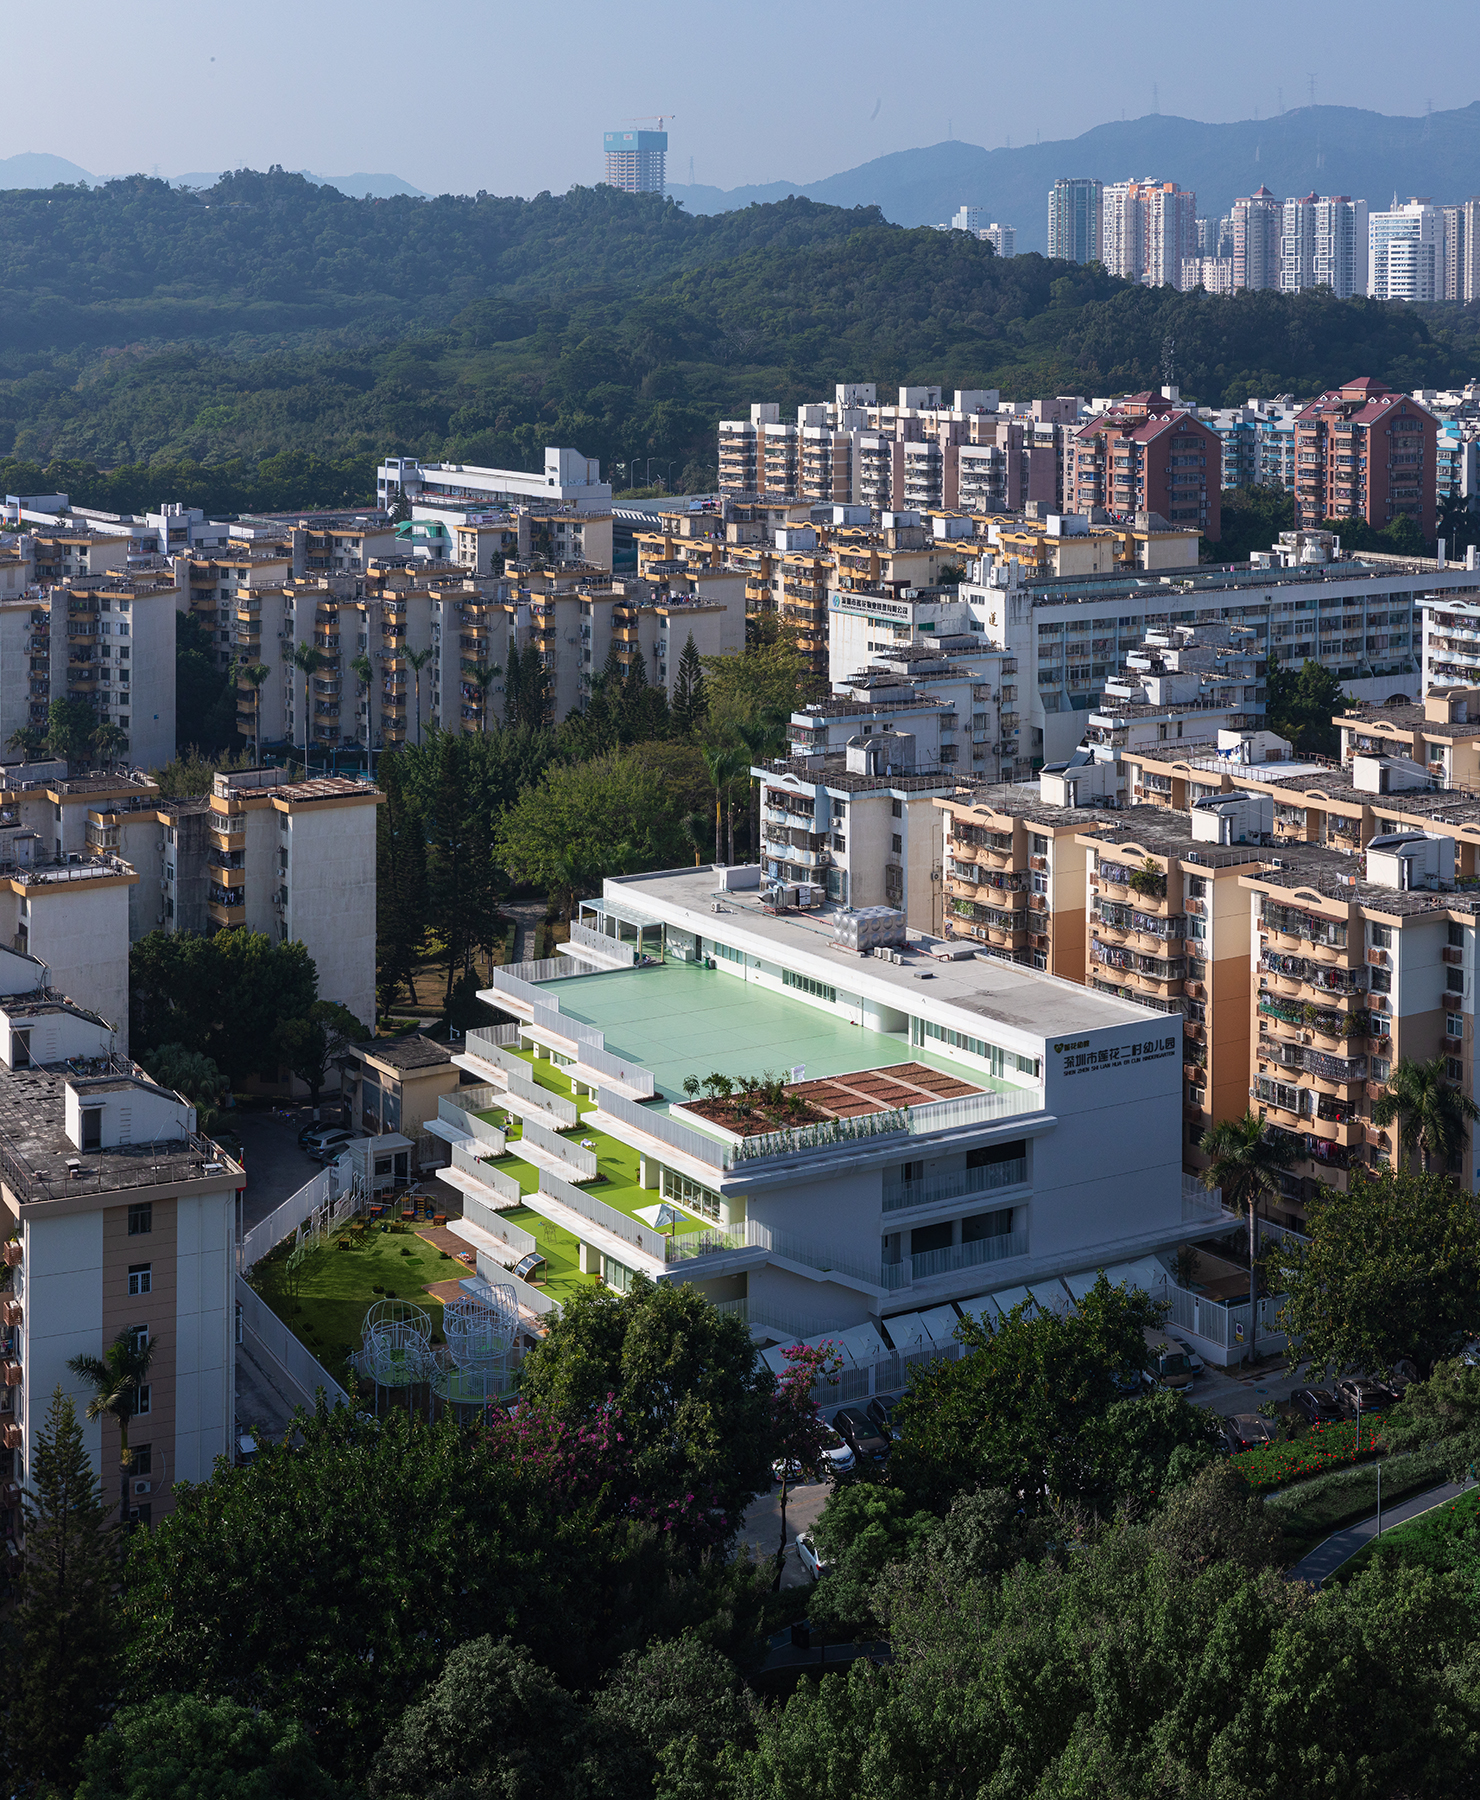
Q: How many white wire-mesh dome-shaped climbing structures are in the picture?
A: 2